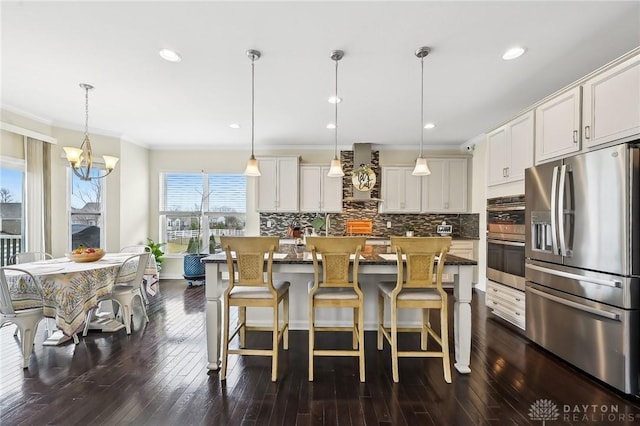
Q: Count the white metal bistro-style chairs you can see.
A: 4